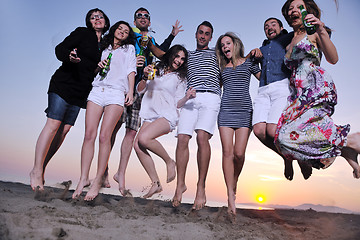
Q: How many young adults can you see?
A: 8